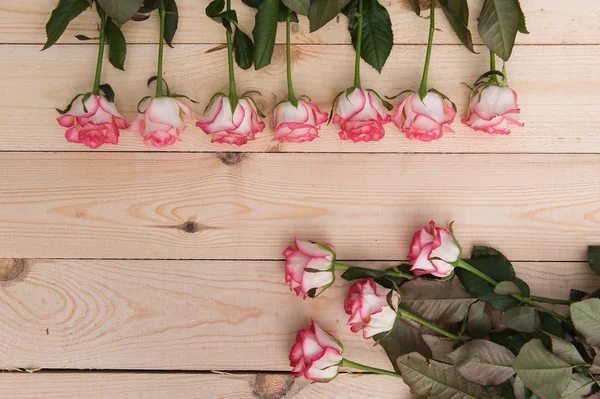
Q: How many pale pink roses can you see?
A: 11